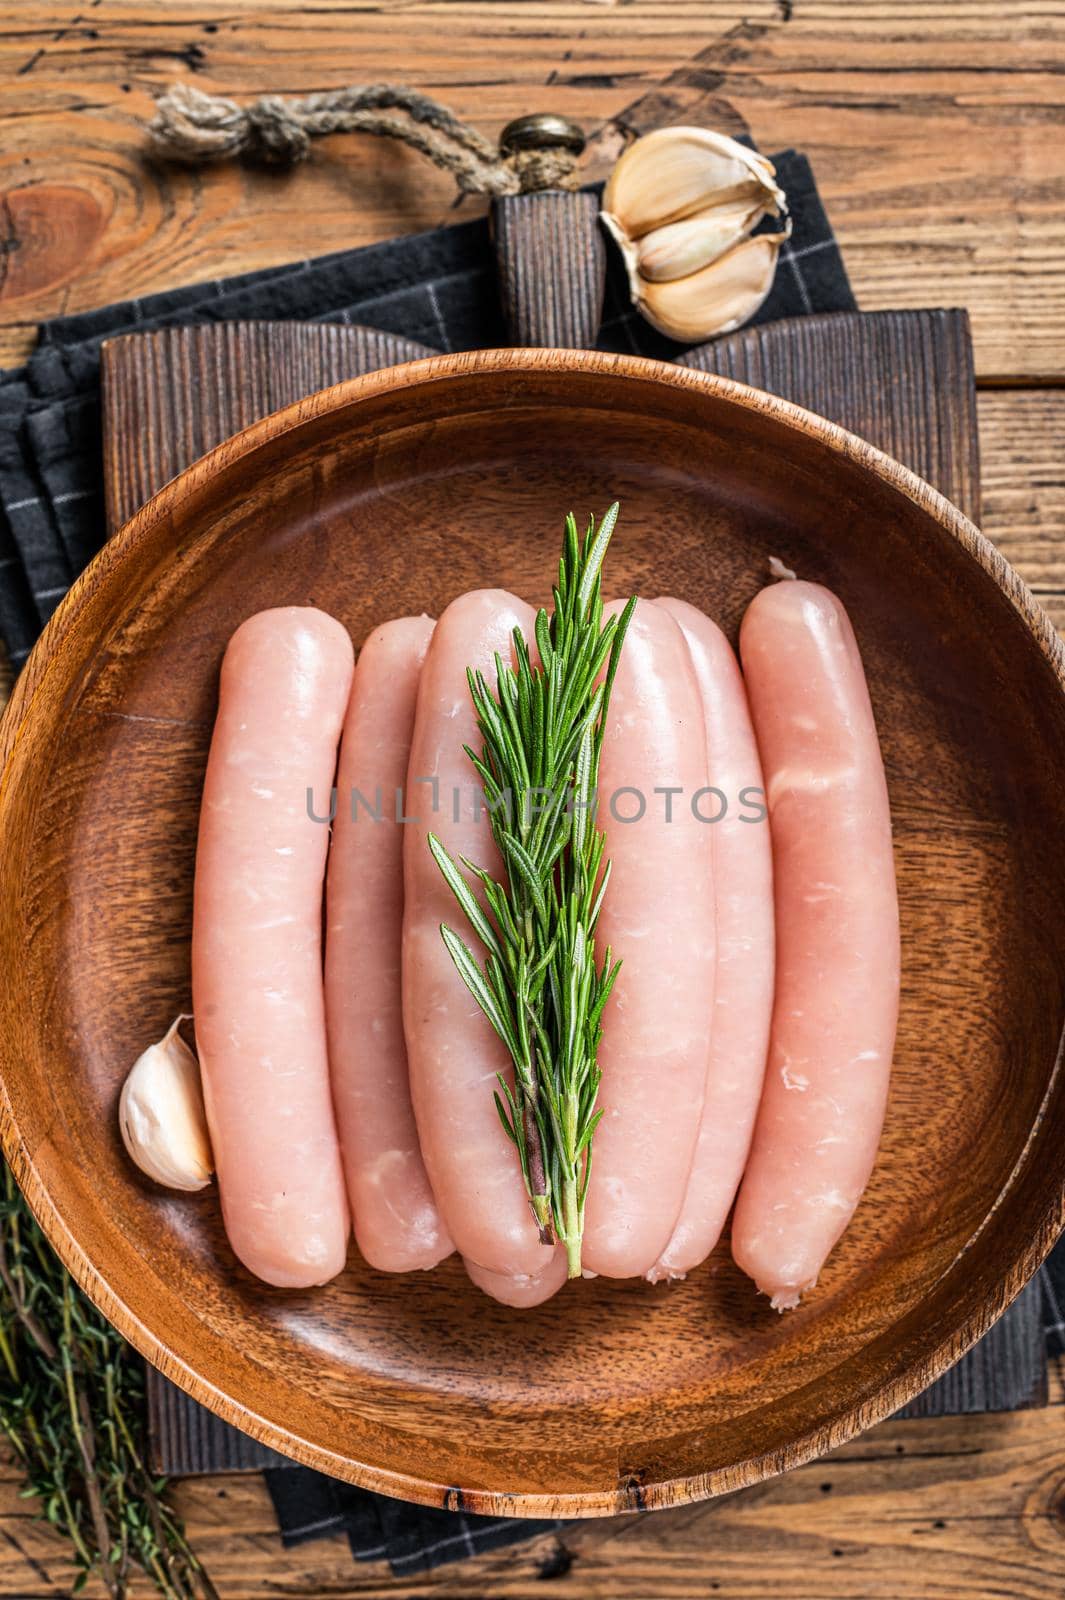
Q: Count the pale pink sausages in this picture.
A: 7